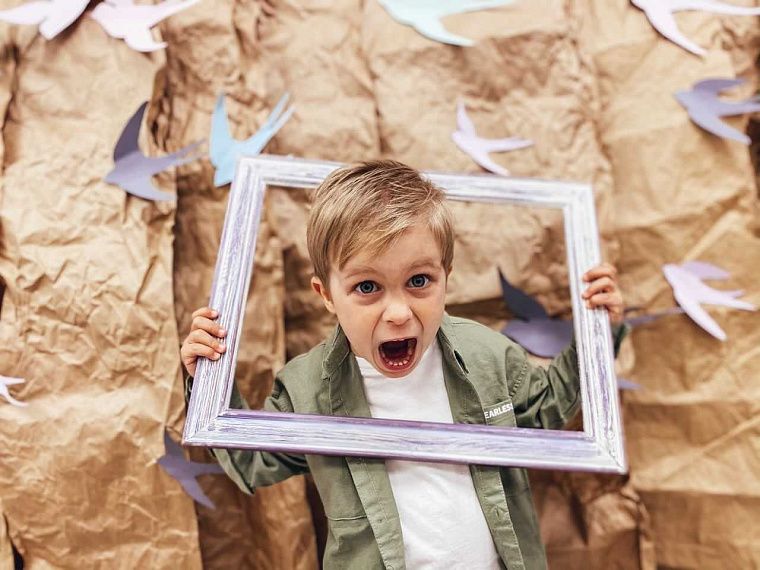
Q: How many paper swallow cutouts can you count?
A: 12